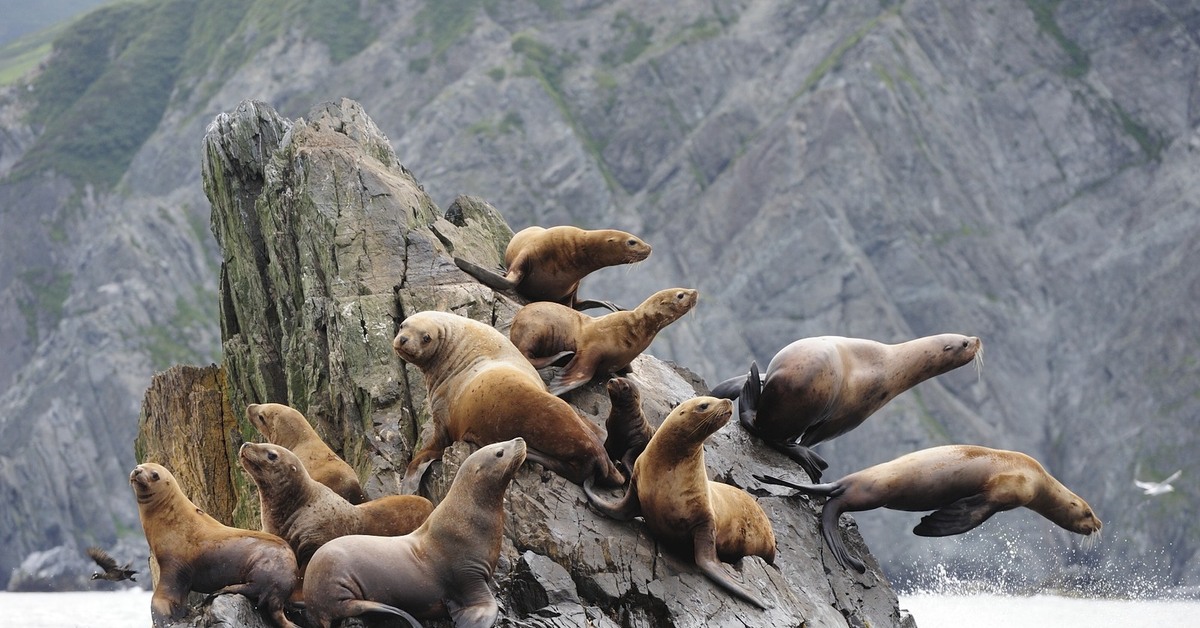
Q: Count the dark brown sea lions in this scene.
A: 1